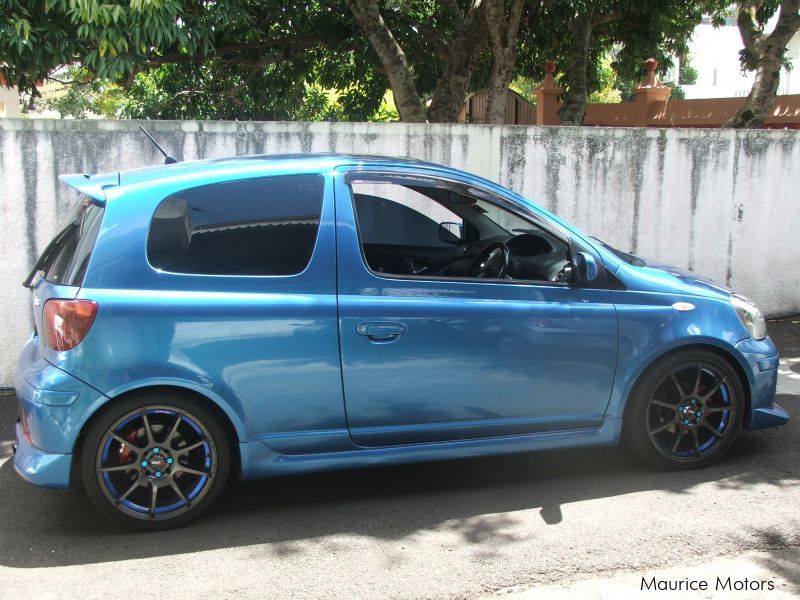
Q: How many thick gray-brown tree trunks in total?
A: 5